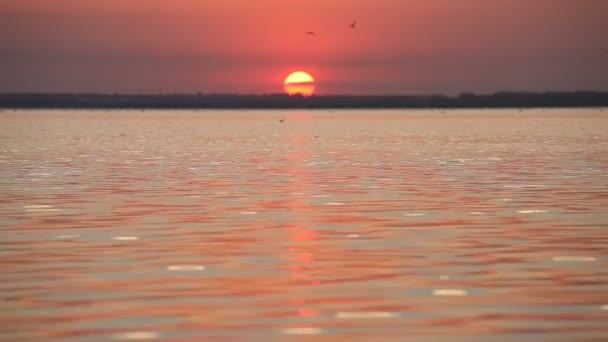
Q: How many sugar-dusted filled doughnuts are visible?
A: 0